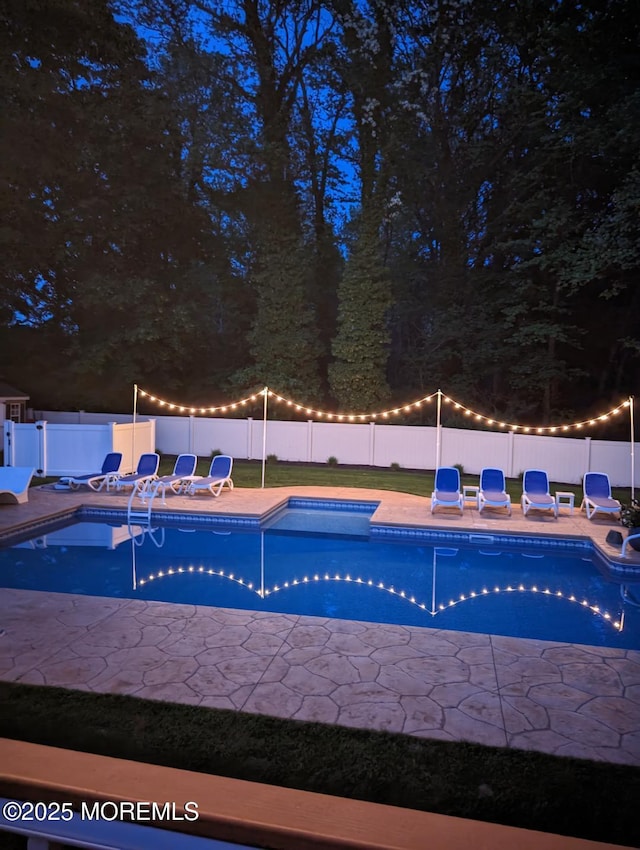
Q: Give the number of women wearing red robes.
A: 0